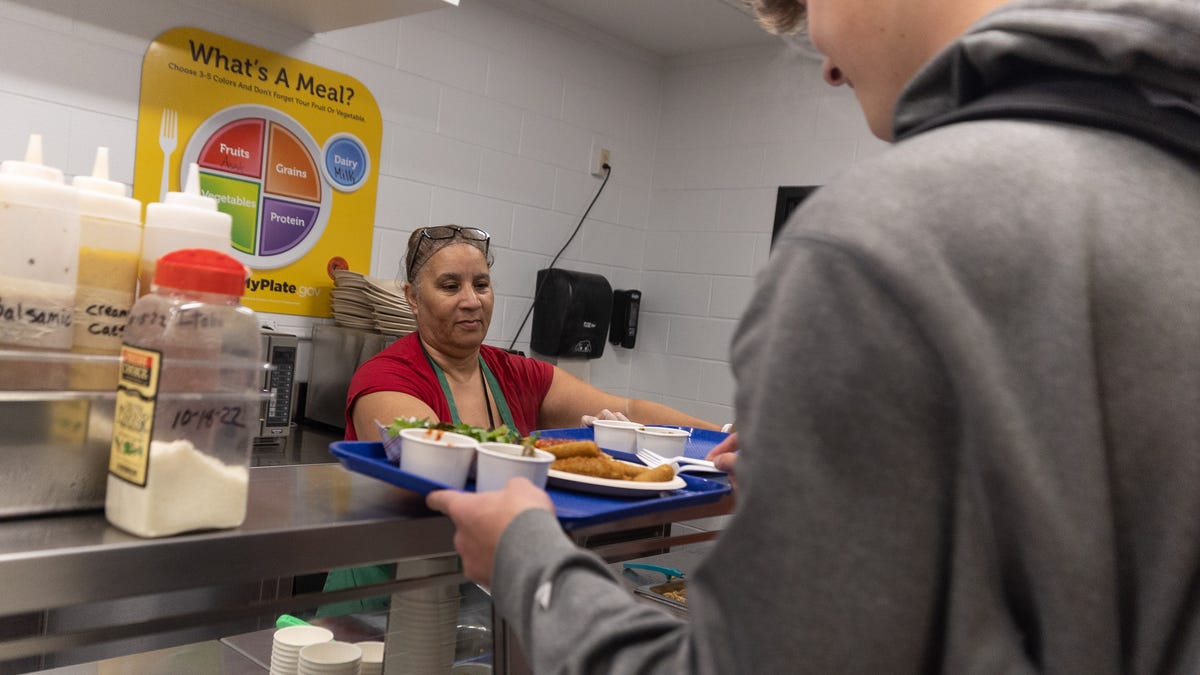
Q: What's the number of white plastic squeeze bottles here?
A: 3